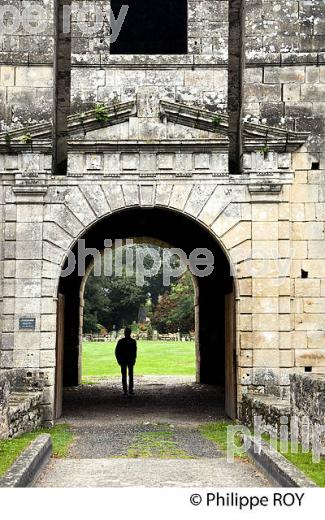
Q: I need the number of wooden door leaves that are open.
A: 2